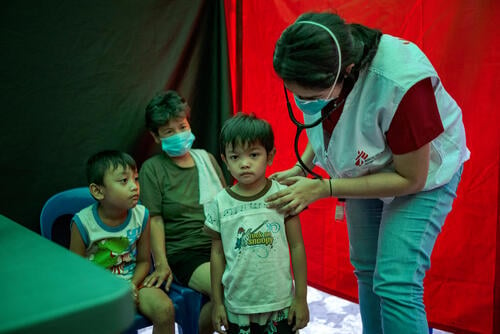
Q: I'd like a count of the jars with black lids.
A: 0